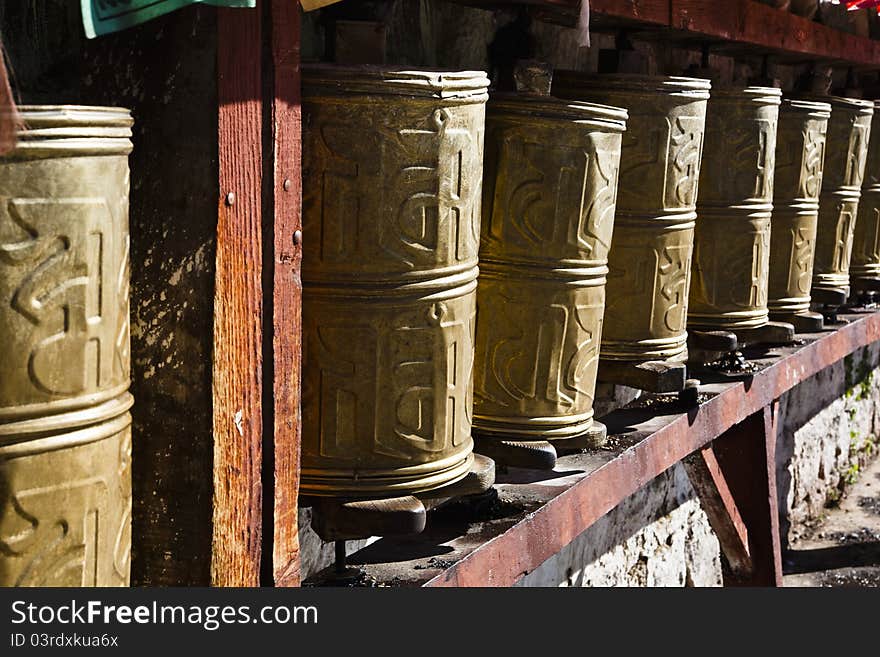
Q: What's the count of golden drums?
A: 8